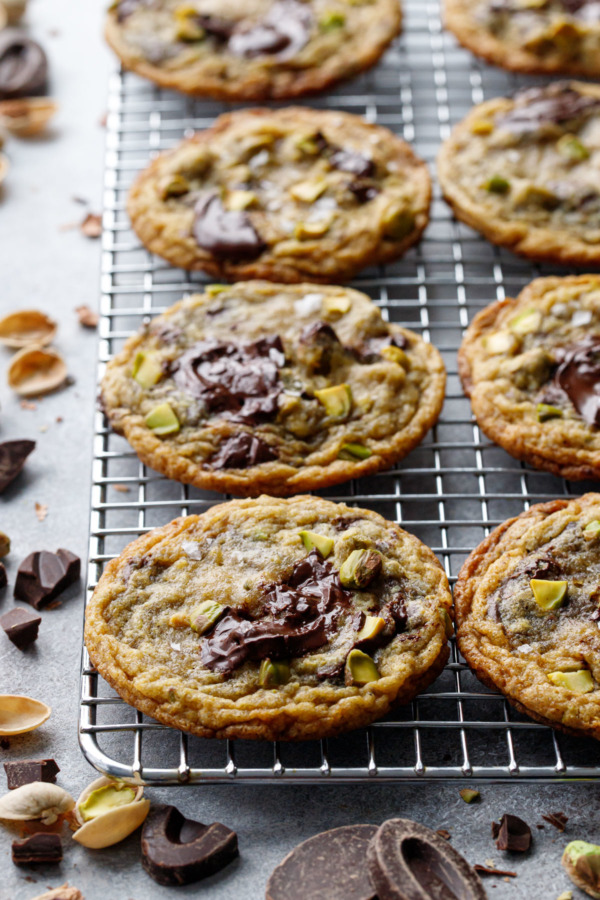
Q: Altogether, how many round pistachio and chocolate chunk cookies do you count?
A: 8